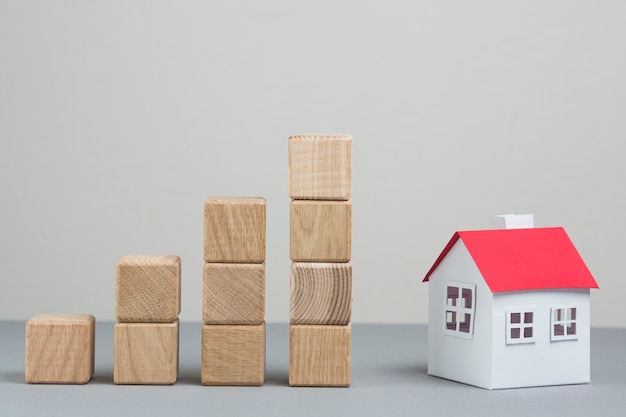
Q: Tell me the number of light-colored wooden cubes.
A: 10